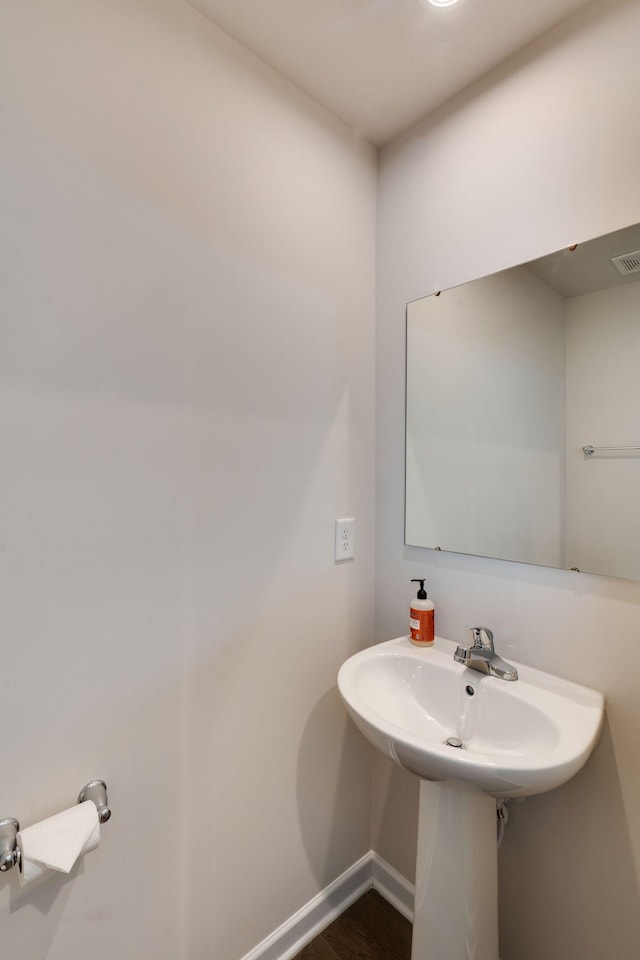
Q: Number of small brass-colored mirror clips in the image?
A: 4